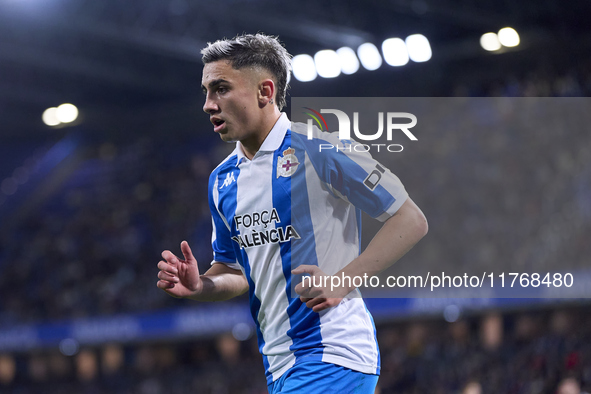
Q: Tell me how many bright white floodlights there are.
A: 10